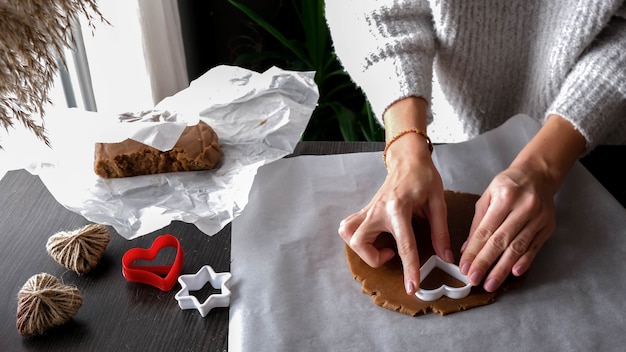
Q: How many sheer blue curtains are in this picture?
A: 0